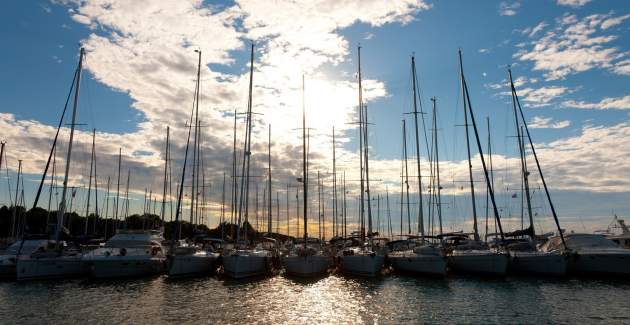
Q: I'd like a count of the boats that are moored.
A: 11